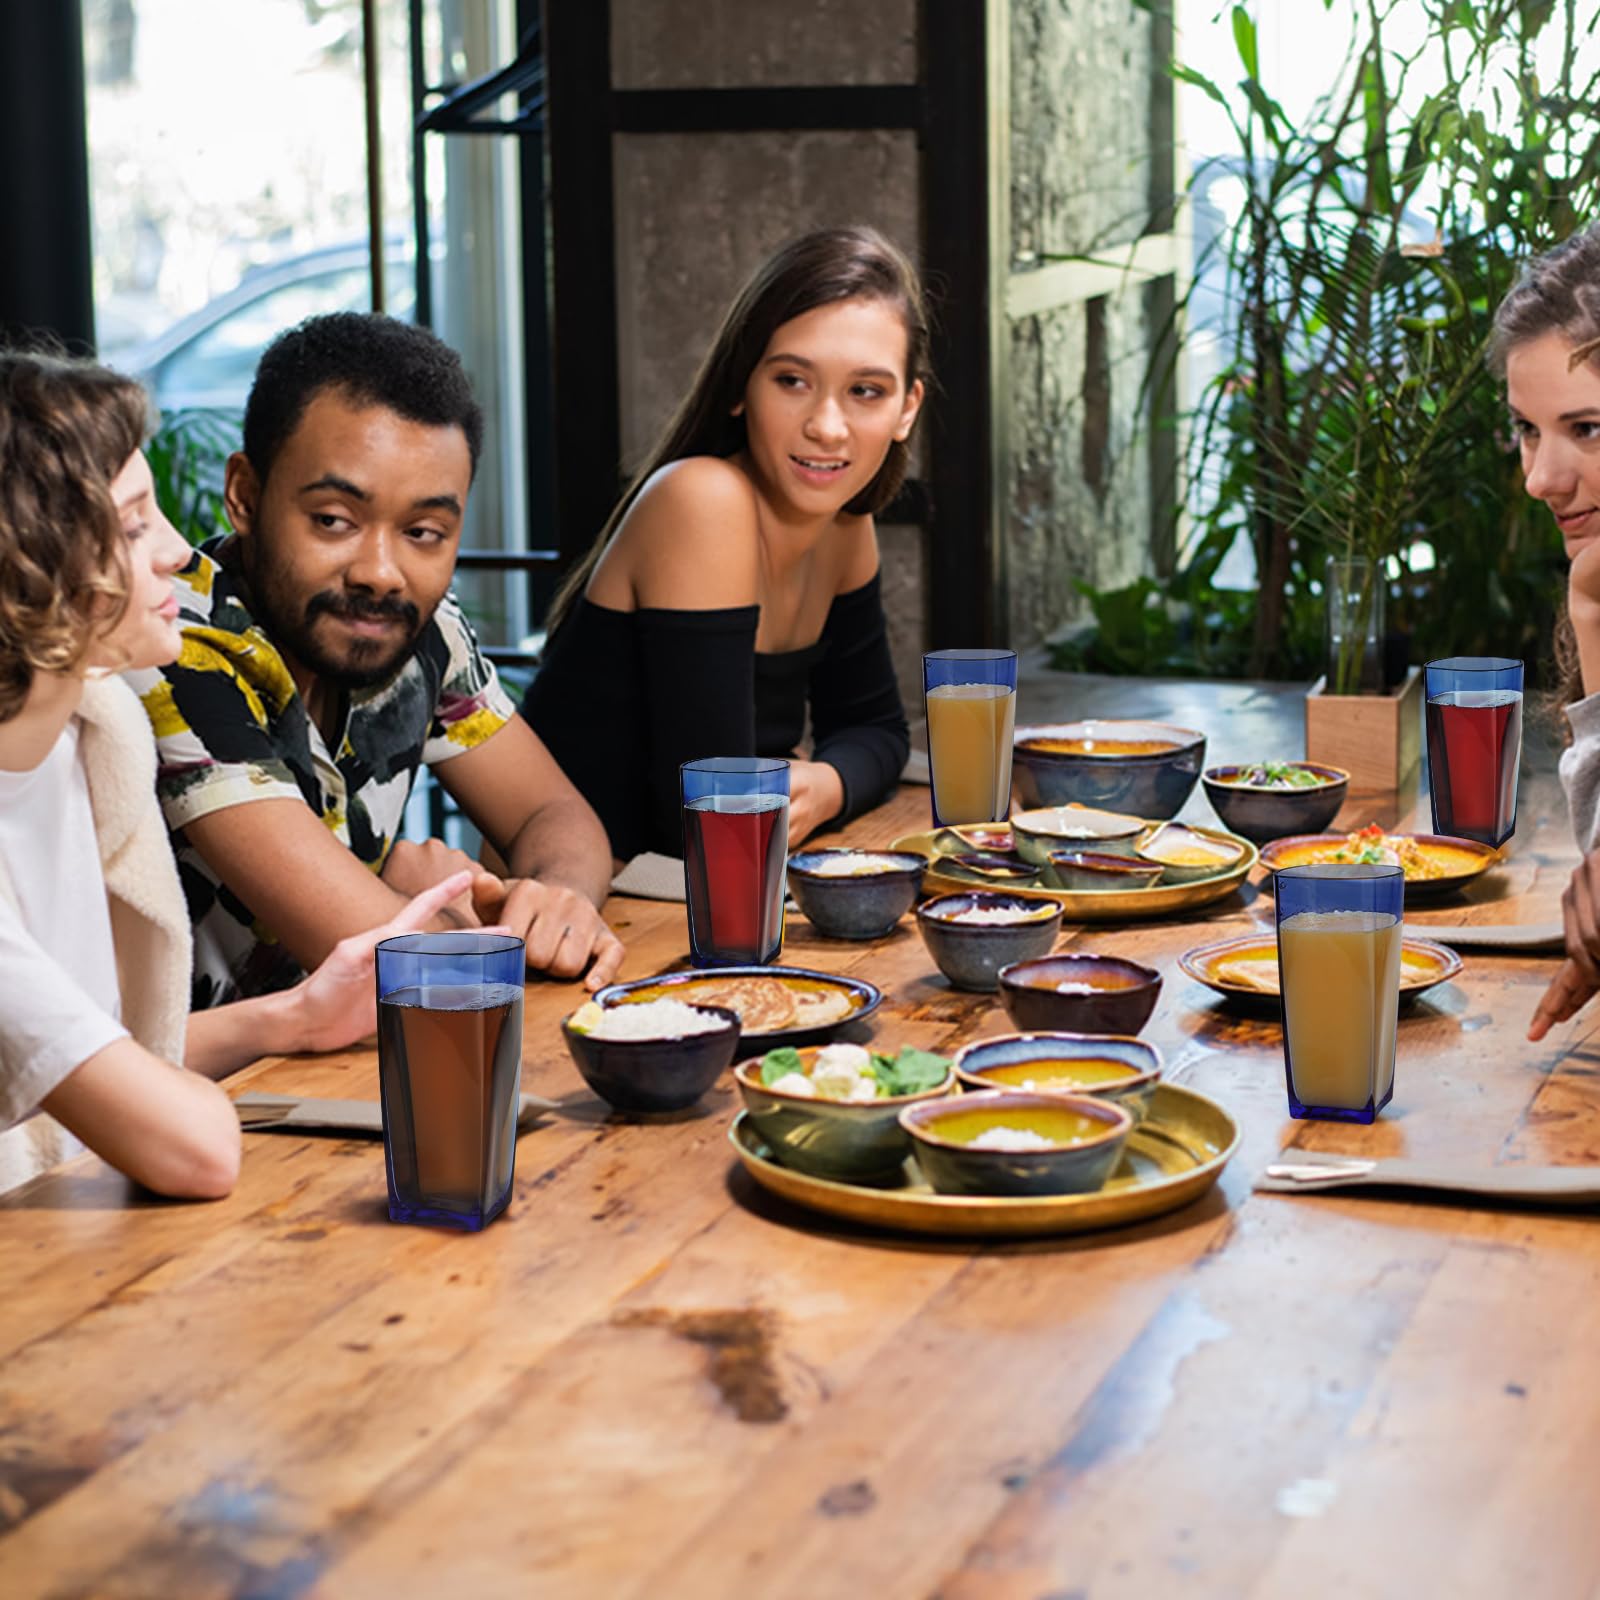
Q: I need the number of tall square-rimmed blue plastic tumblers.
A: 5